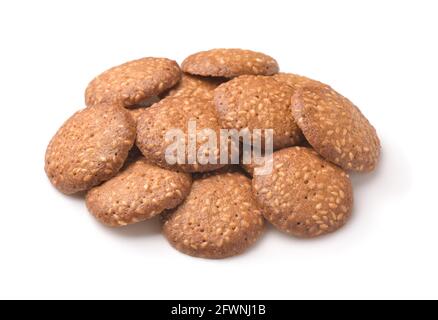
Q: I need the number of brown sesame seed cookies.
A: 11